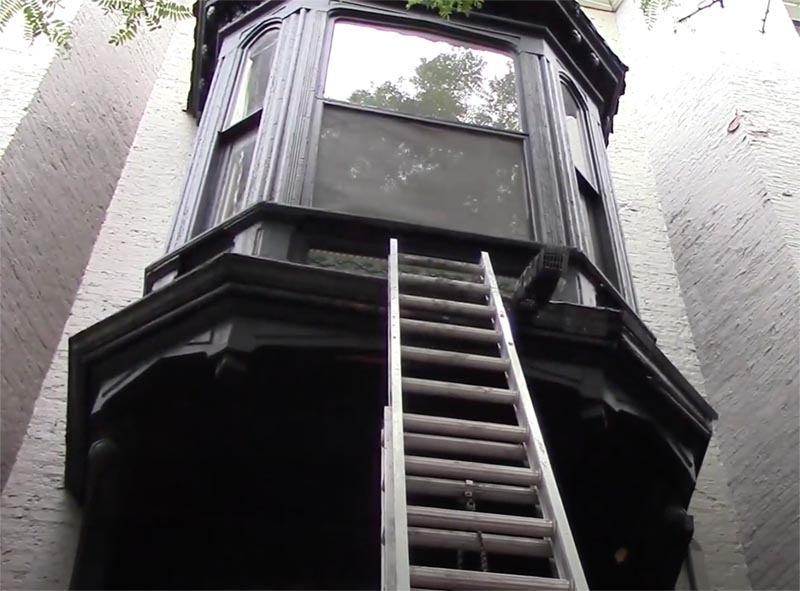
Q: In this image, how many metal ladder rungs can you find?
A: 13